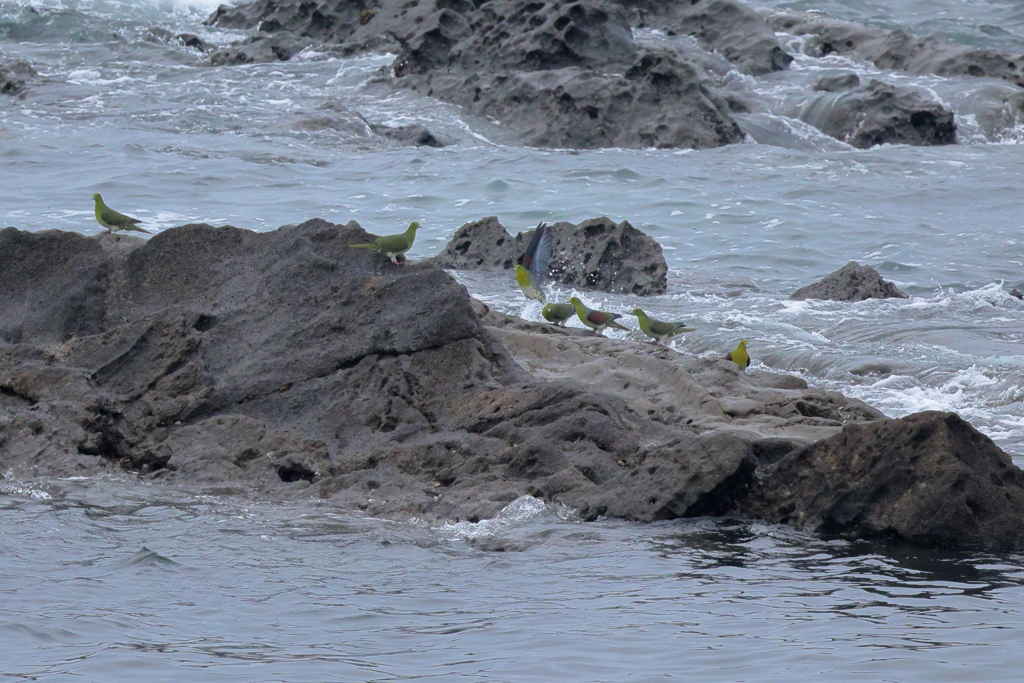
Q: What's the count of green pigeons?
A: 7